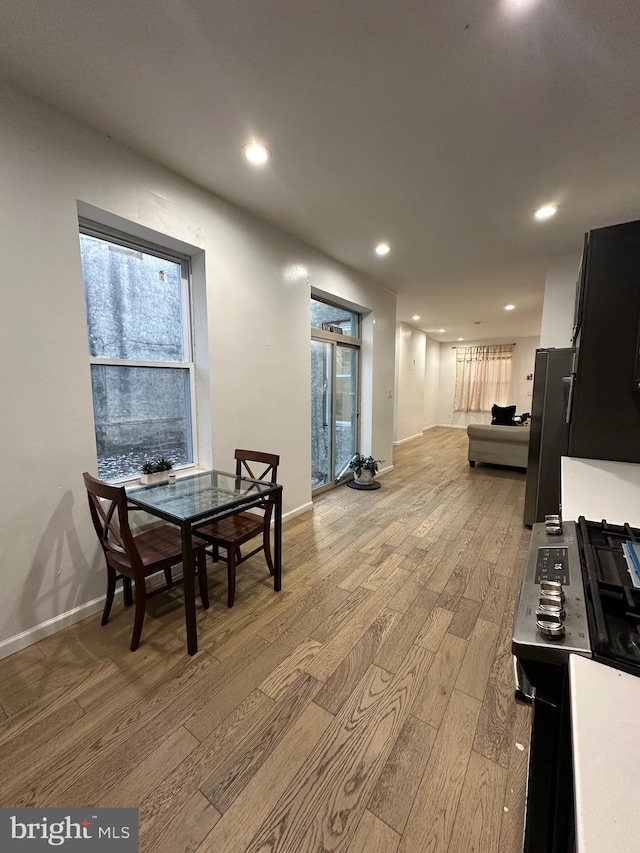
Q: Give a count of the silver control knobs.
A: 5